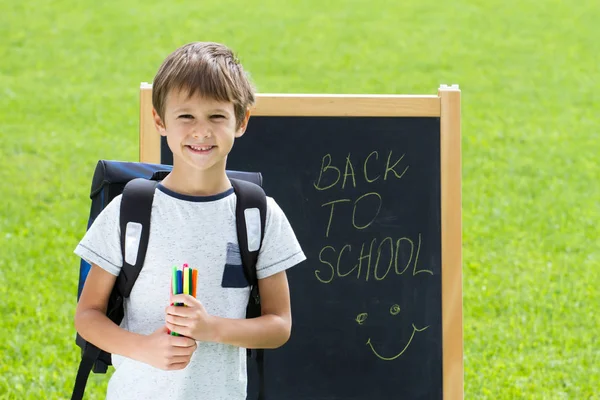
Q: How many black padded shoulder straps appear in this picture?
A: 2